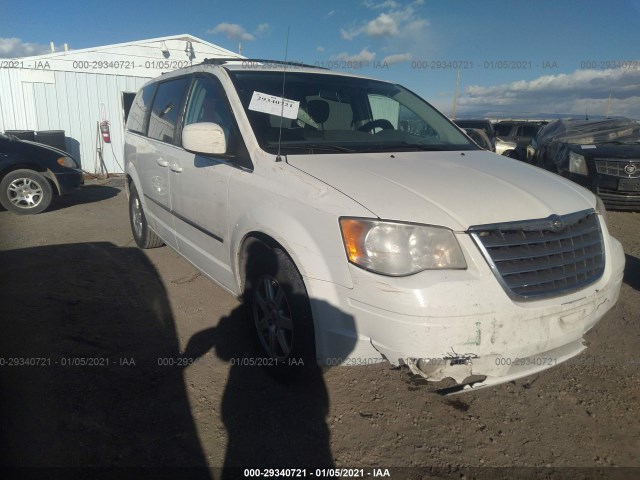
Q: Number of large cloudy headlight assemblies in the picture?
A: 1